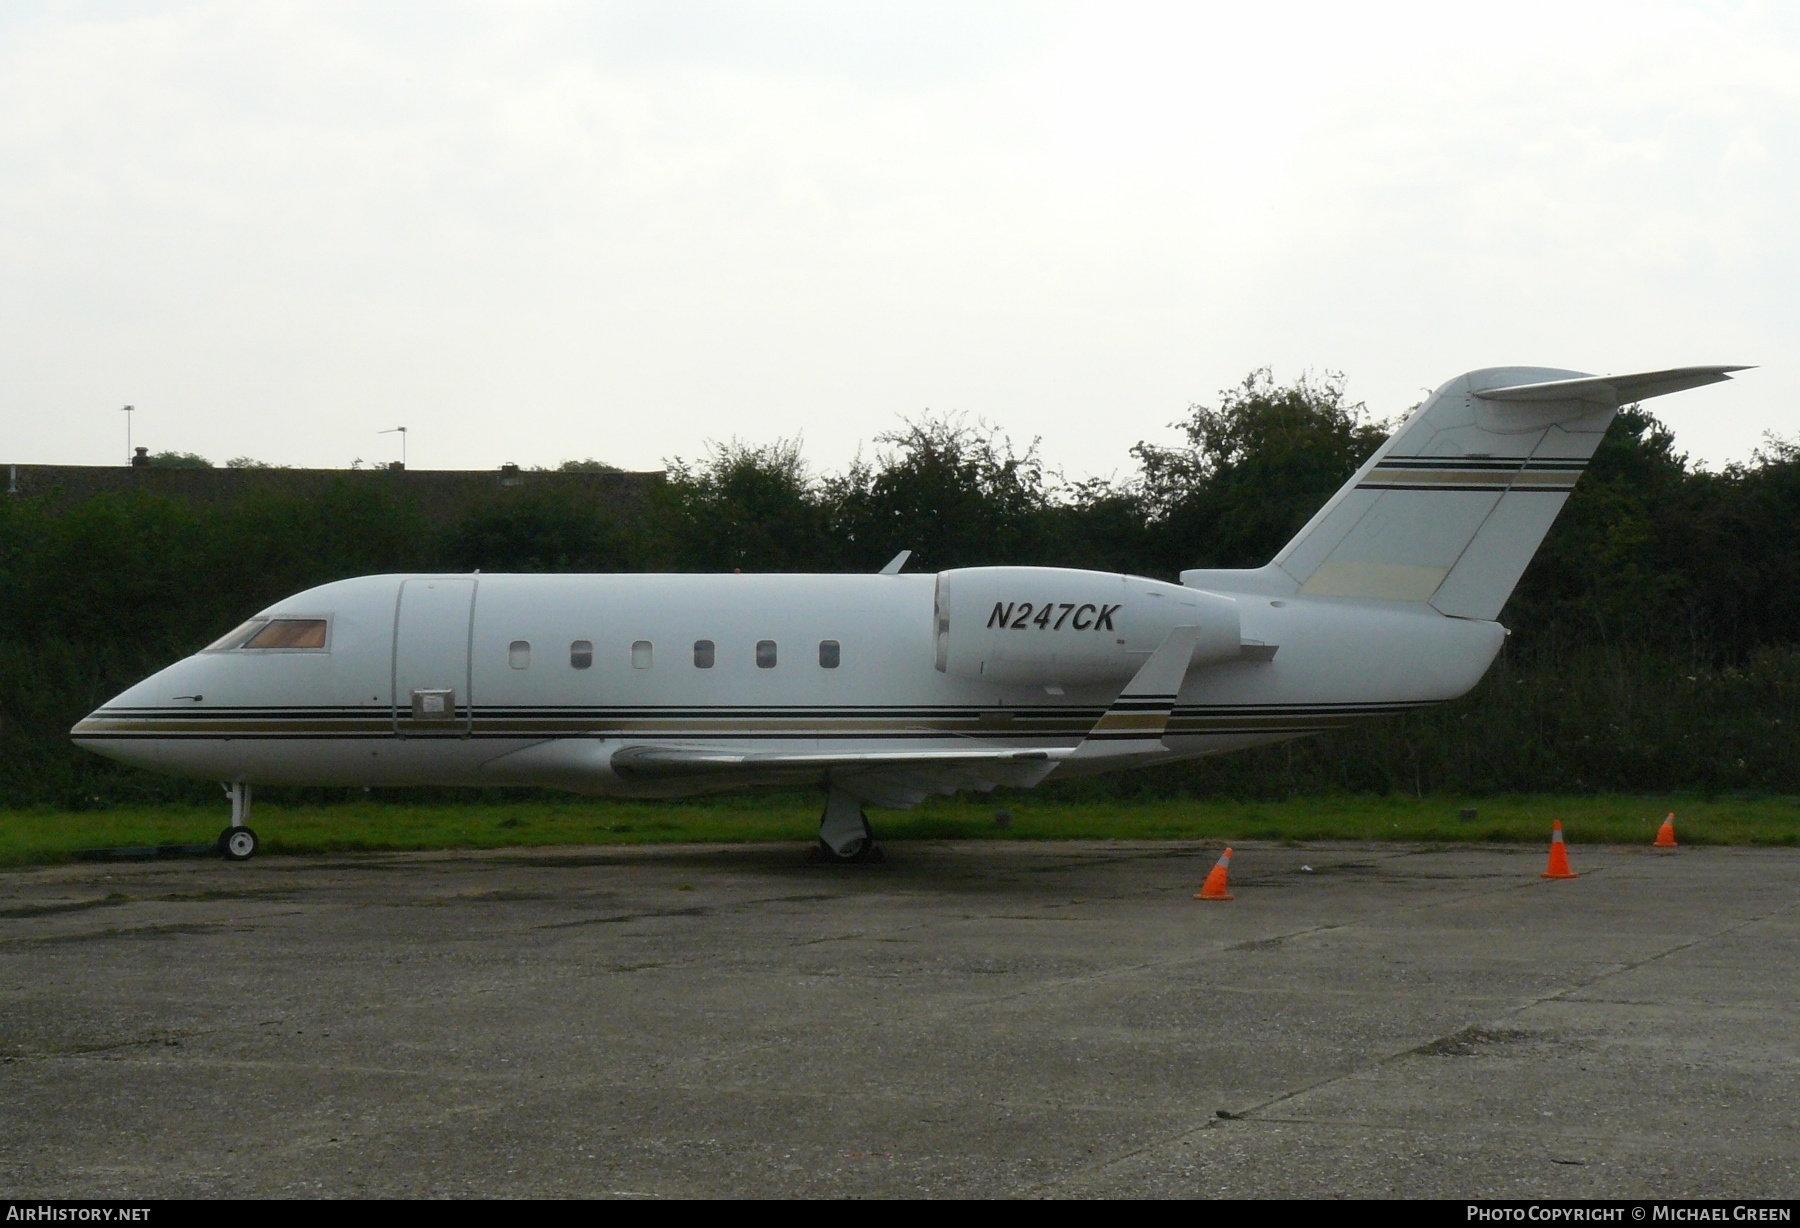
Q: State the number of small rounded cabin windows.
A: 6